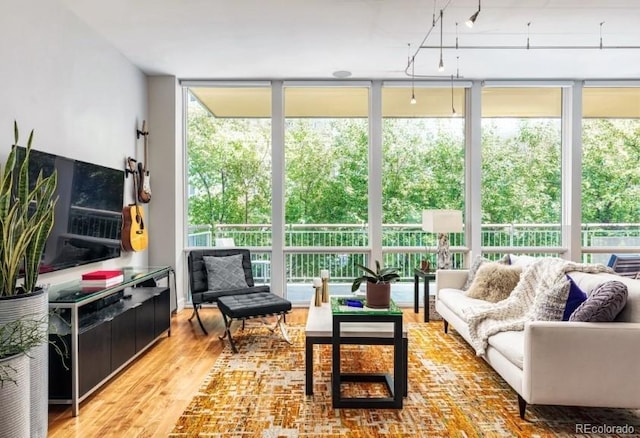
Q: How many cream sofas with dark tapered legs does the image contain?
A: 1